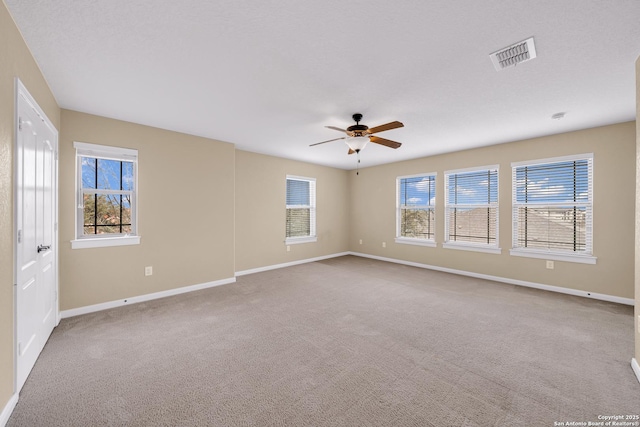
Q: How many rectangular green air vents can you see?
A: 0